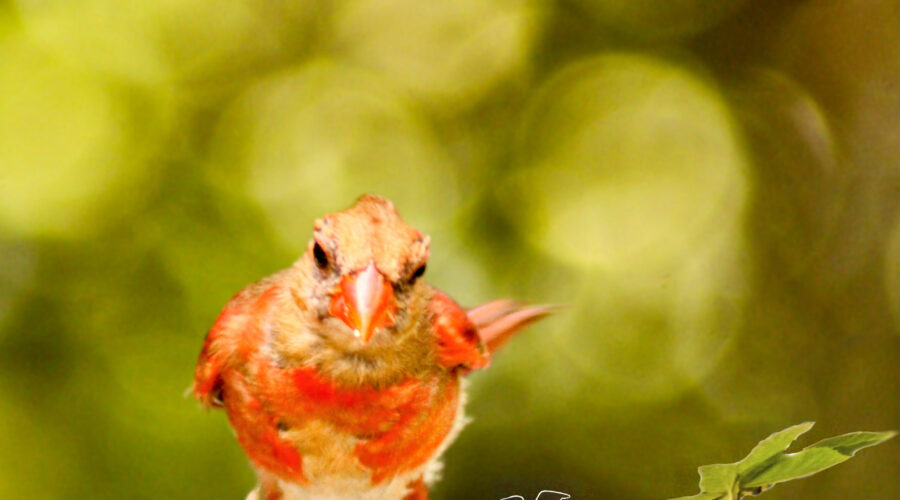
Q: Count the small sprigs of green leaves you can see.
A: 1